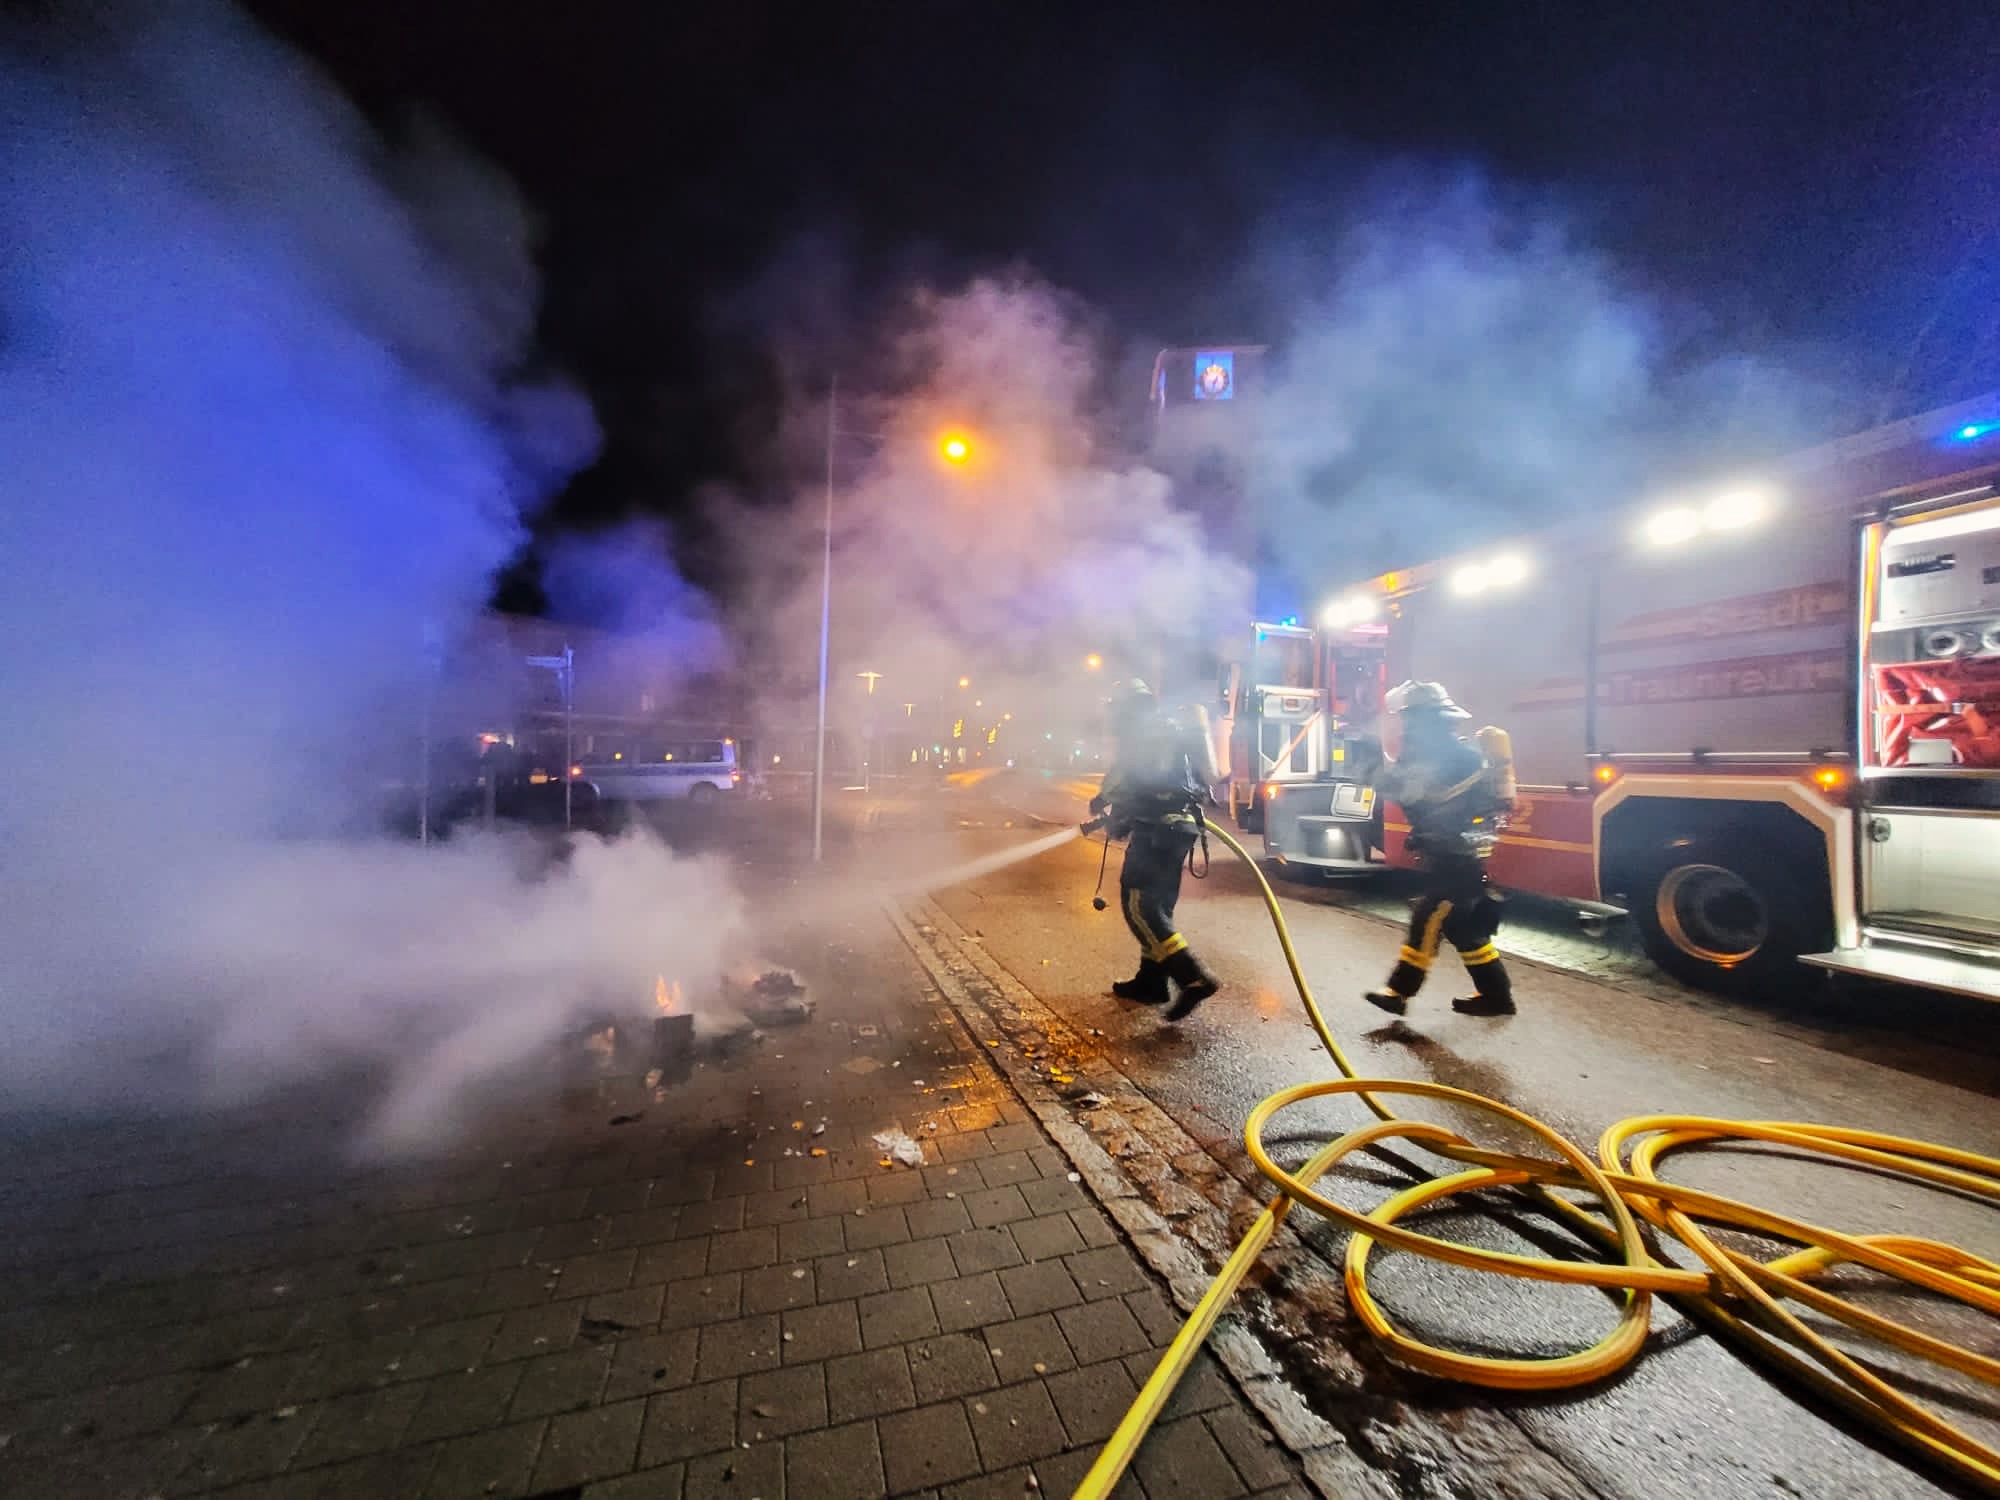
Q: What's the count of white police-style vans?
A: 1